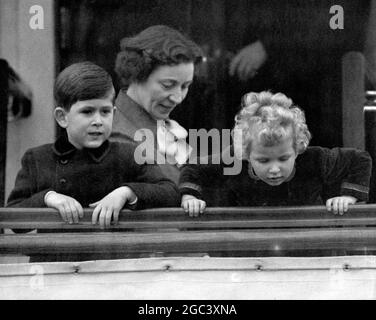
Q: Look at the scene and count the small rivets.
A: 4